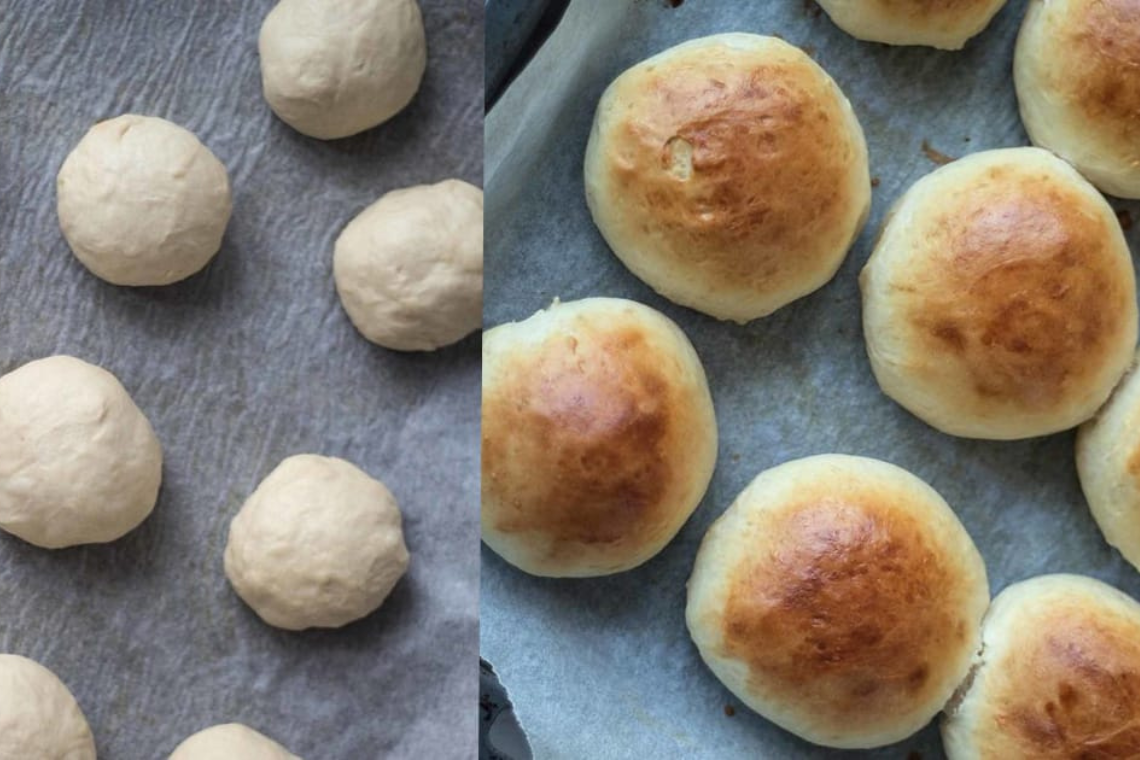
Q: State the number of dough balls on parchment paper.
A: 7